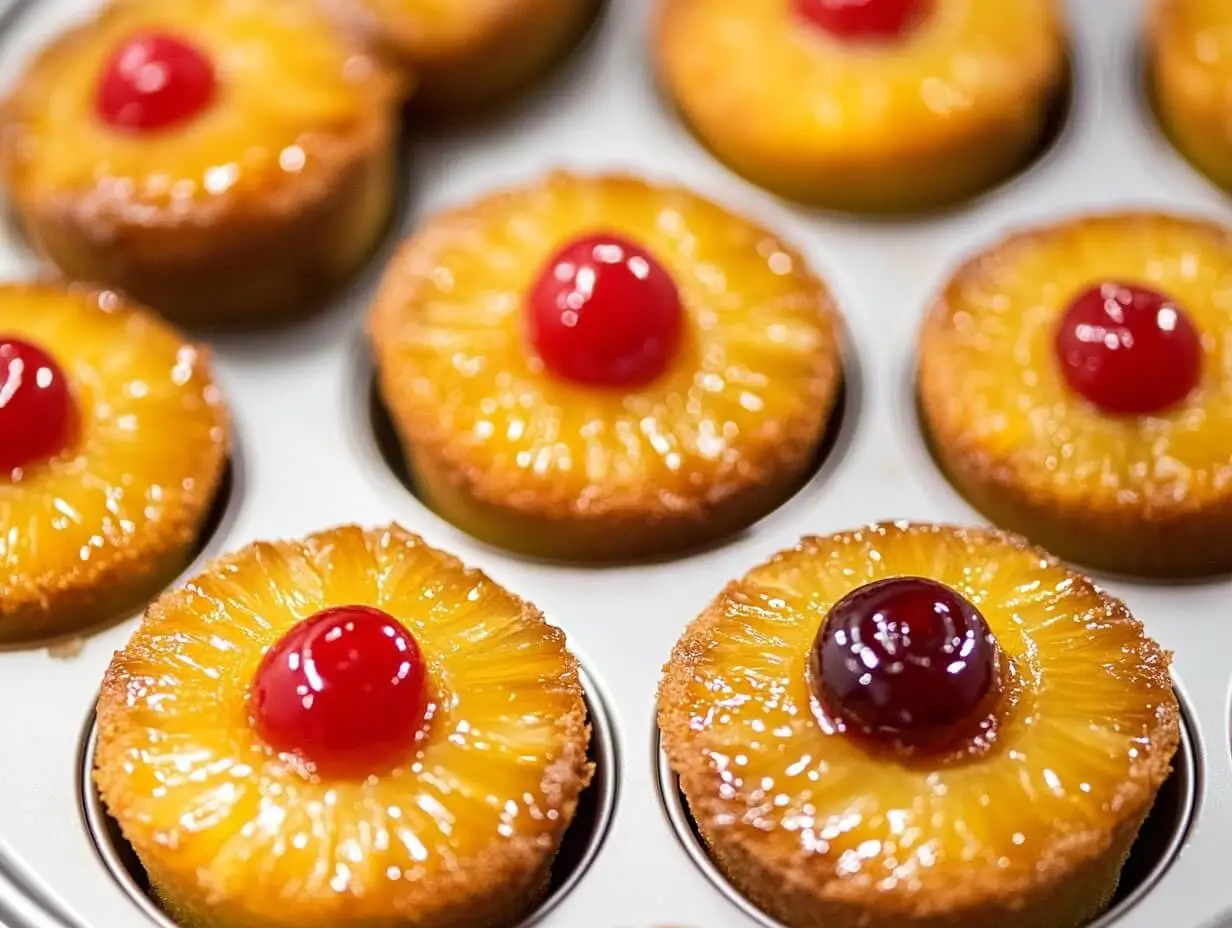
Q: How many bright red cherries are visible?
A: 6